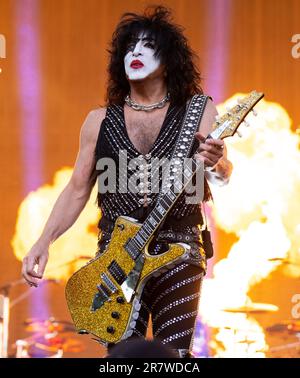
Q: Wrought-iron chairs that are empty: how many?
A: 0